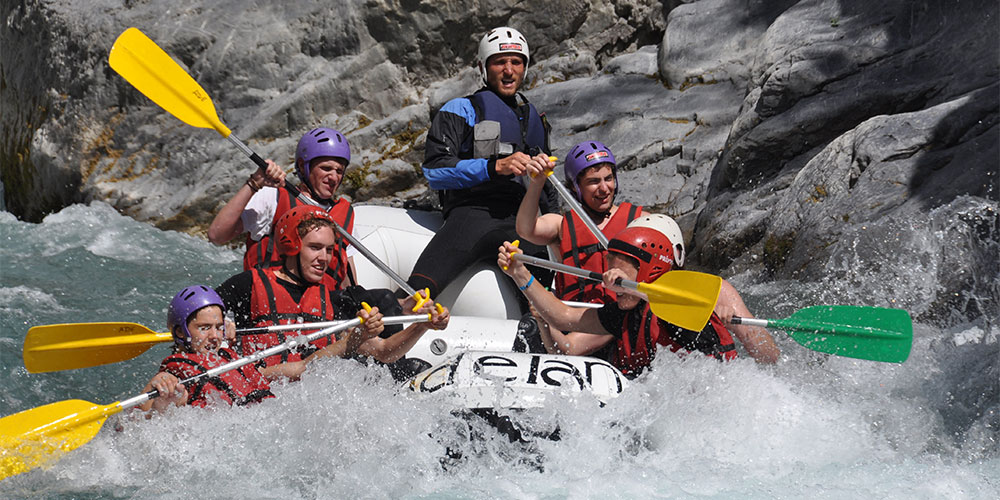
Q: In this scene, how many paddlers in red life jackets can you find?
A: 6